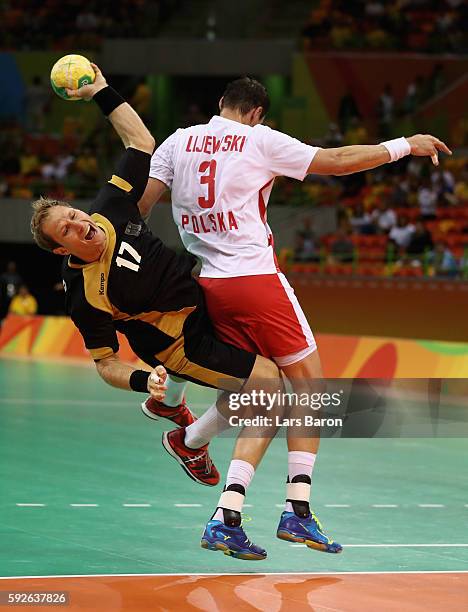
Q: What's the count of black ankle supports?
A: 2